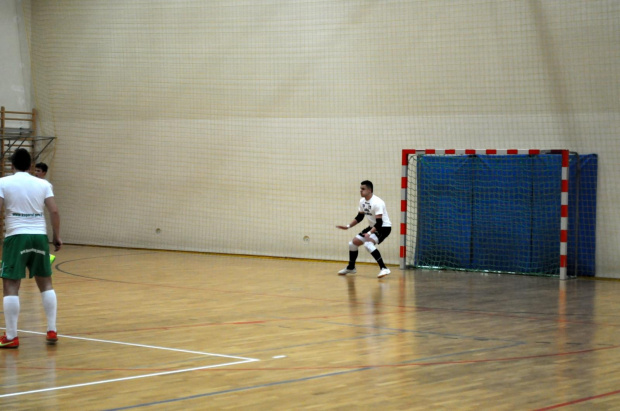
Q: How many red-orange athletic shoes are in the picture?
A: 2